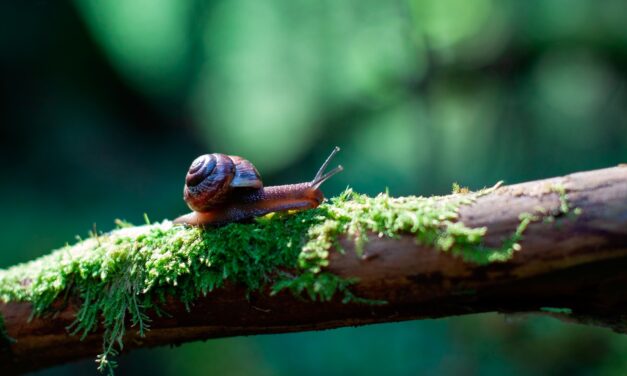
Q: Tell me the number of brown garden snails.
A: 1